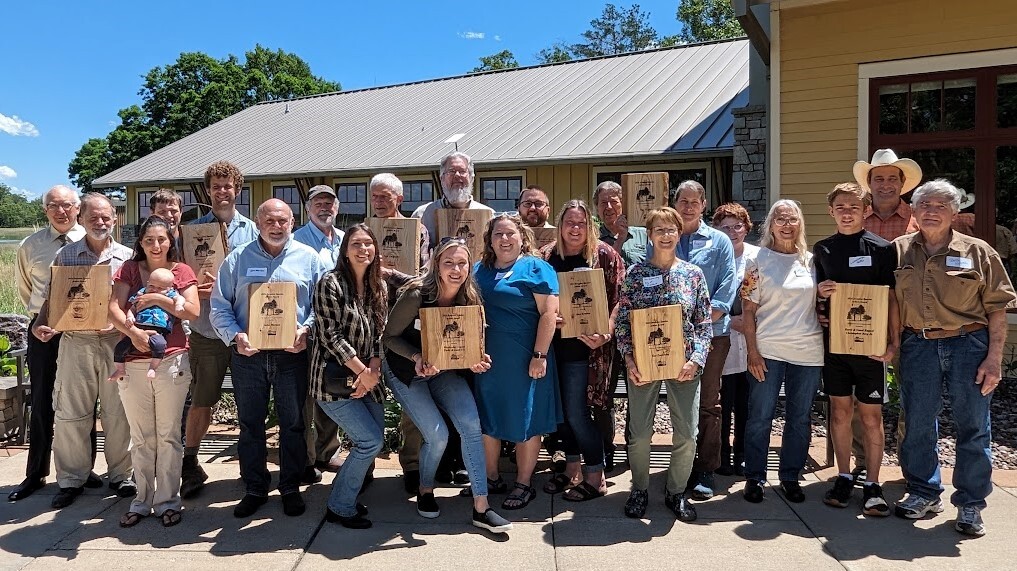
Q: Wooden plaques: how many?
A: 11